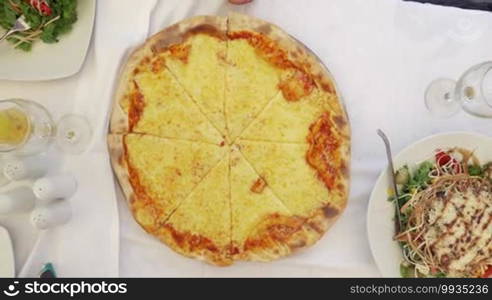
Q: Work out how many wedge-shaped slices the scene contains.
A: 8